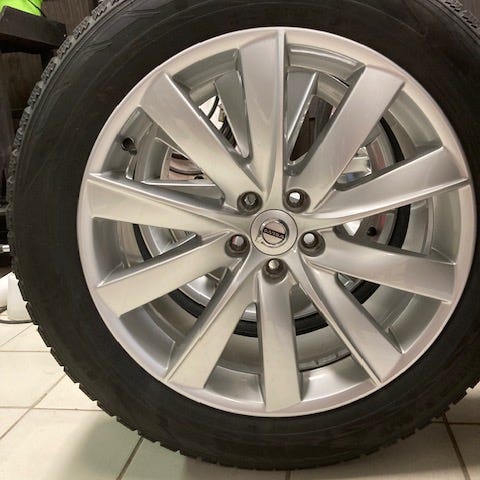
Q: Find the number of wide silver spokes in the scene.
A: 10